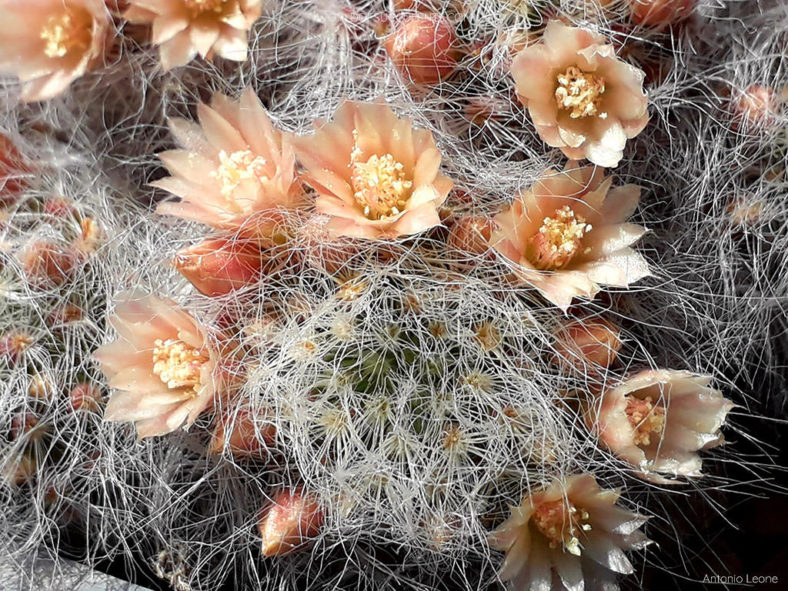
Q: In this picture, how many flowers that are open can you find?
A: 9